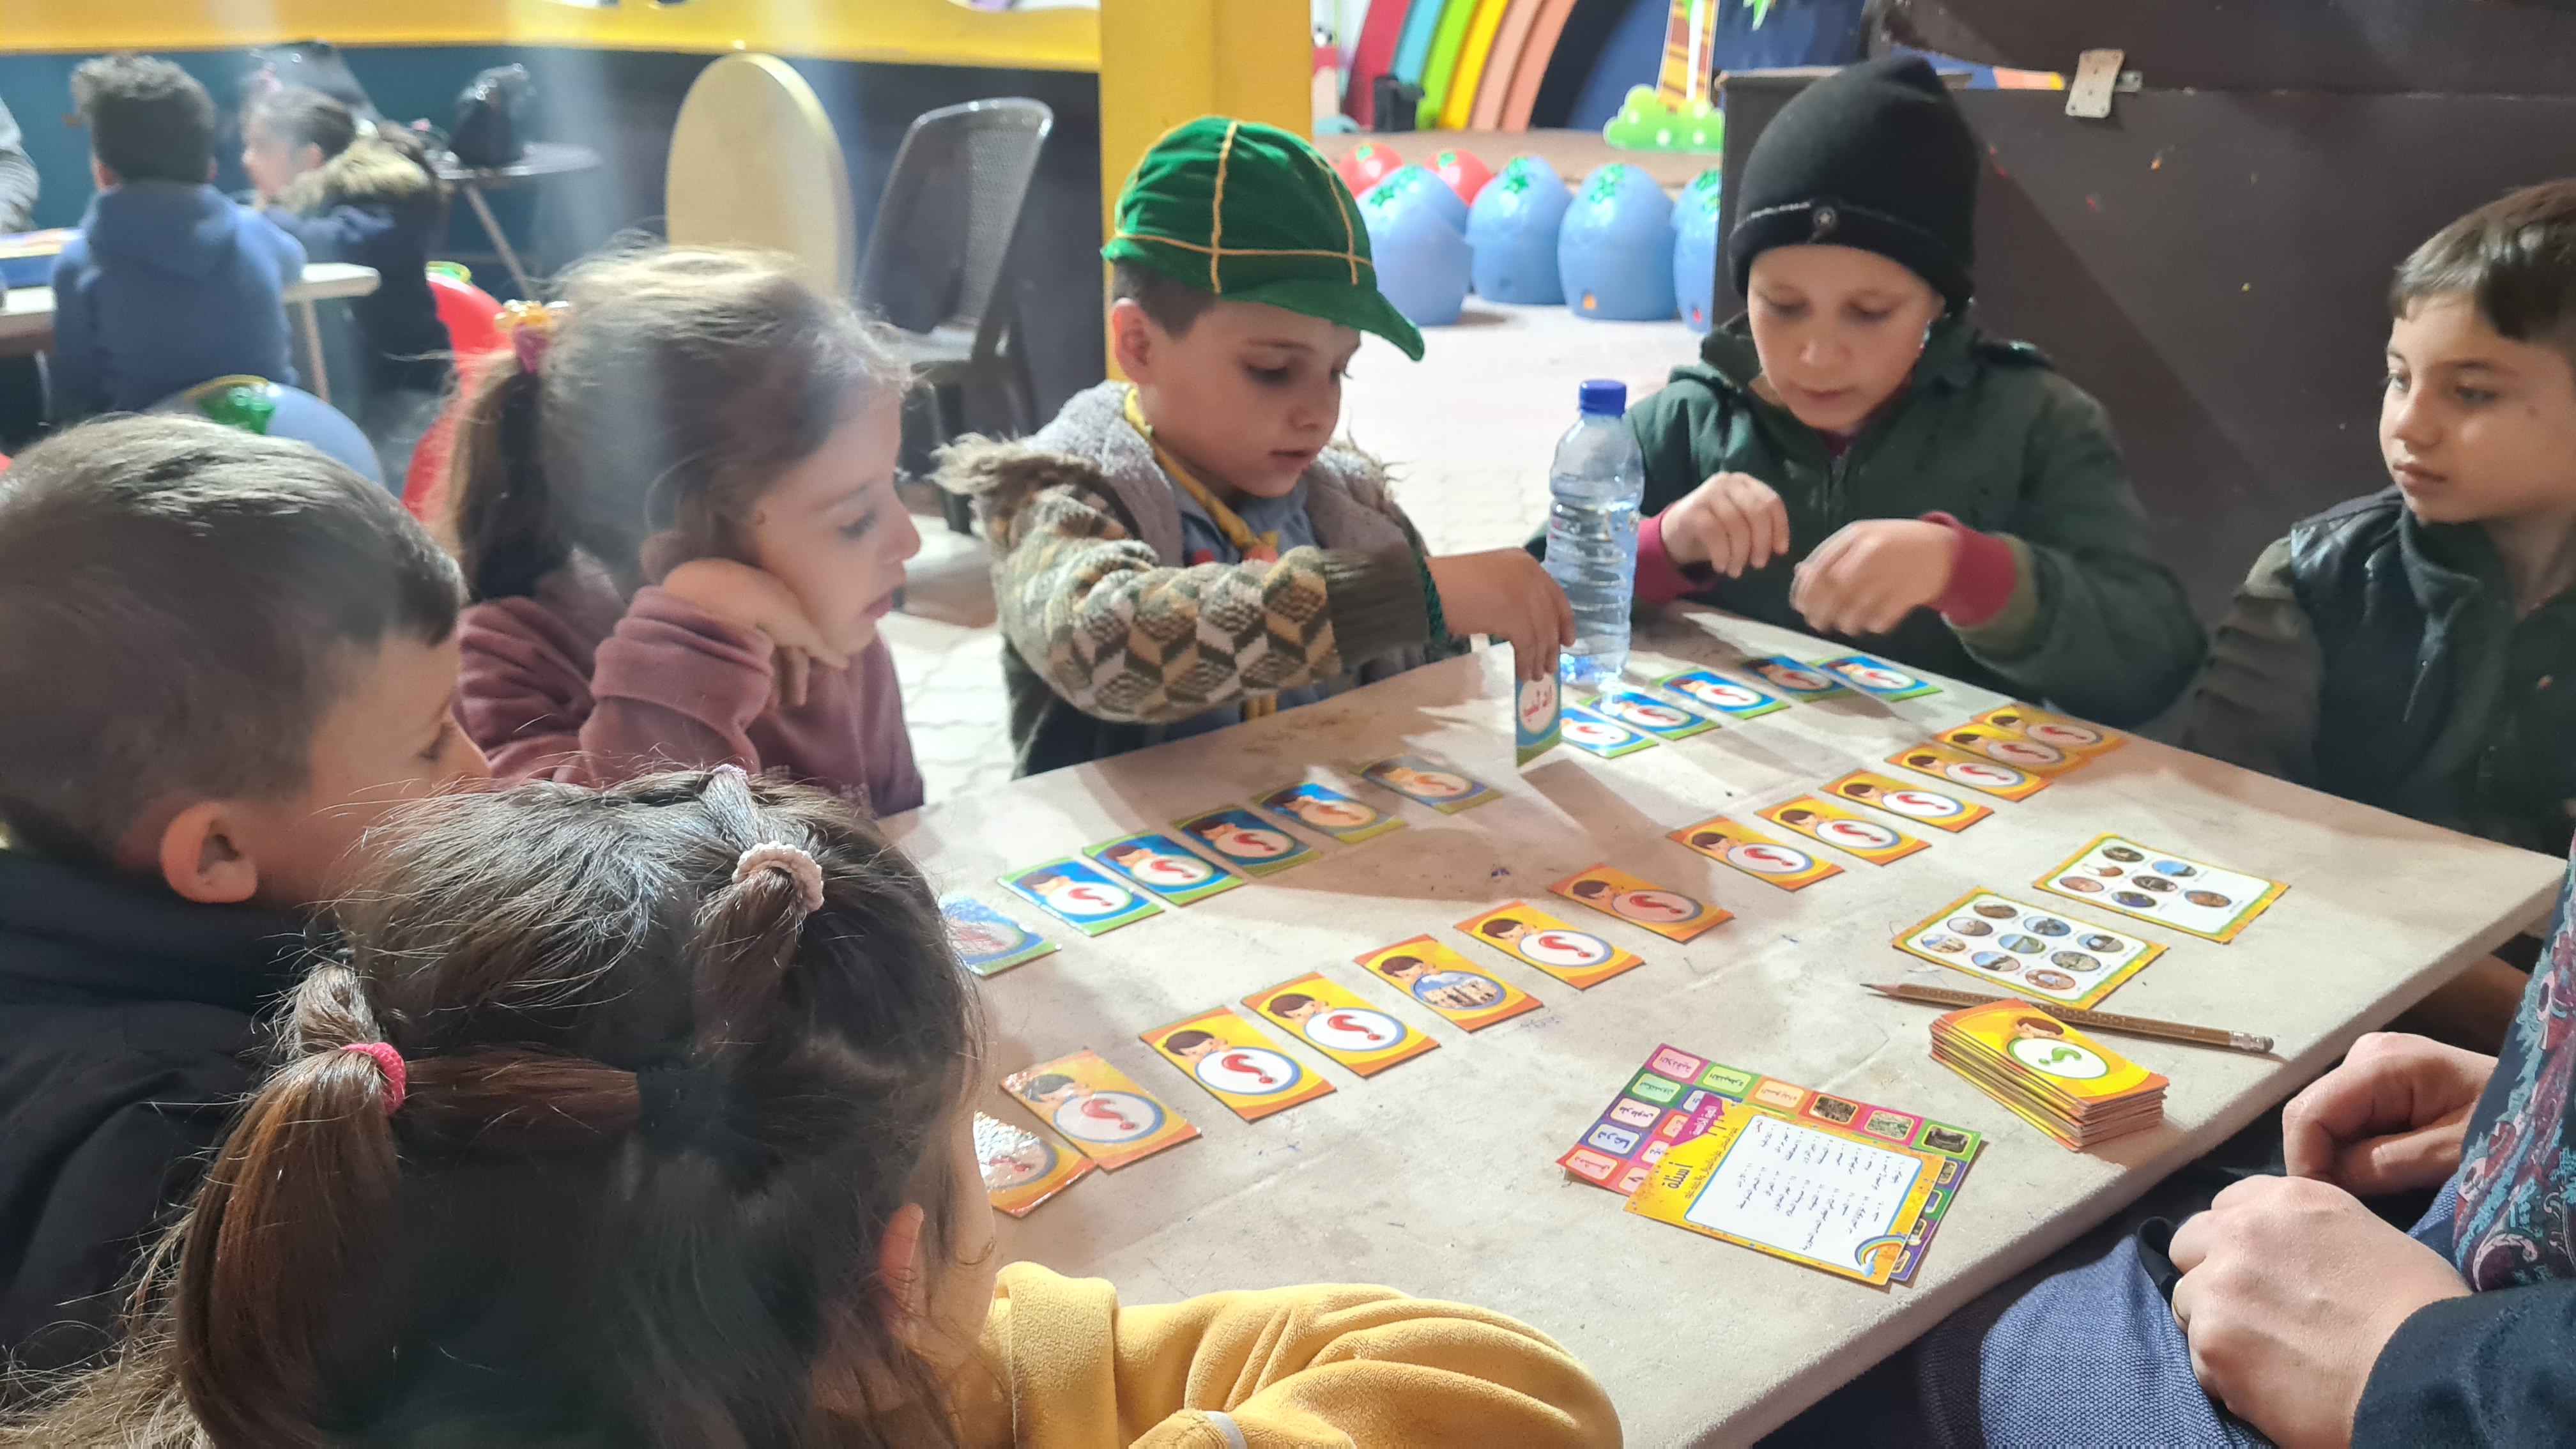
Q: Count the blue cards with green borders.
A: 12